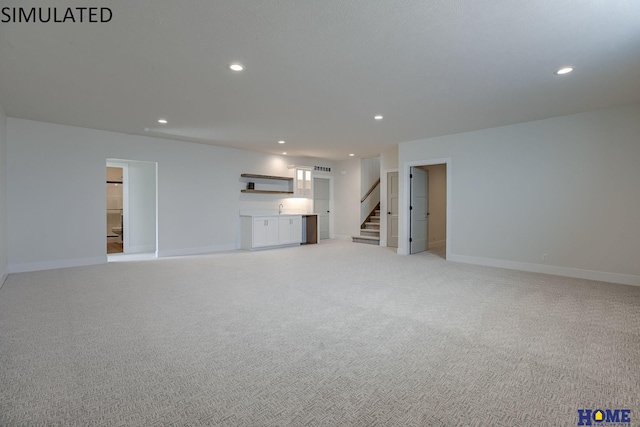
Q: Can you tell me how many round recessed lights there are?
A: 7